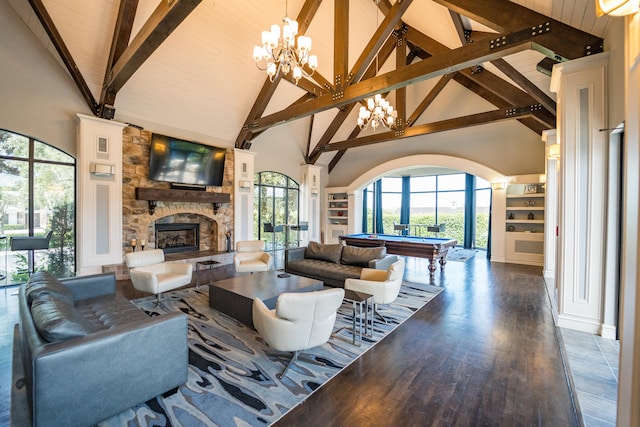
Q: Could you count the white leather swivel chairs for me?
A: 4